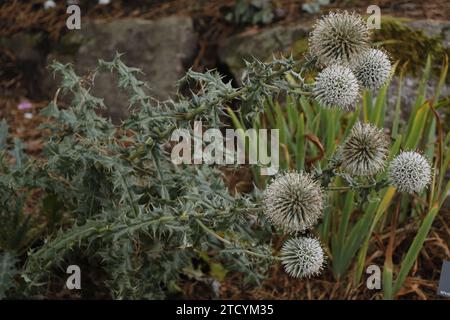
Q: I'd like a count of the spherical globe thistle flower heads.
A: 7